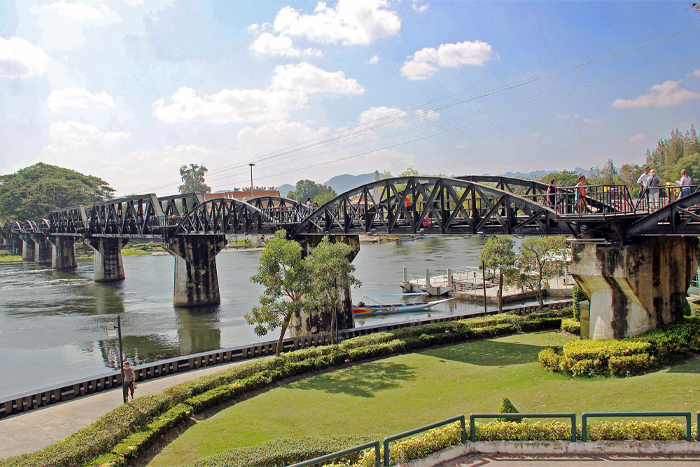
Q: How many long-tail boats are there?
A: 1